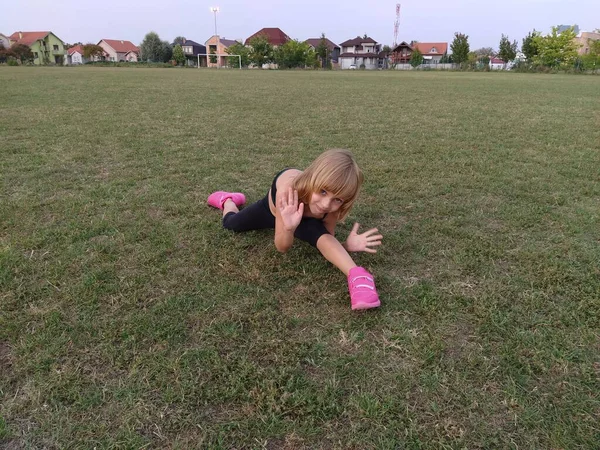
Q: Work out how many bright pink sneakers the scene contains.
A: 2